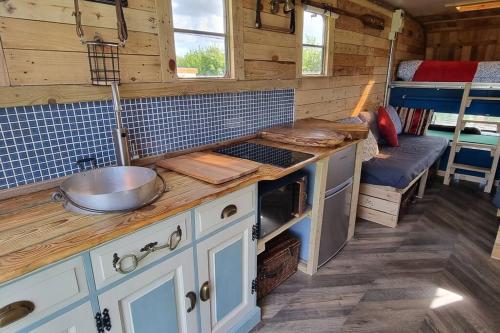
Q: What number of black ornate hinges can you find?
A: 3